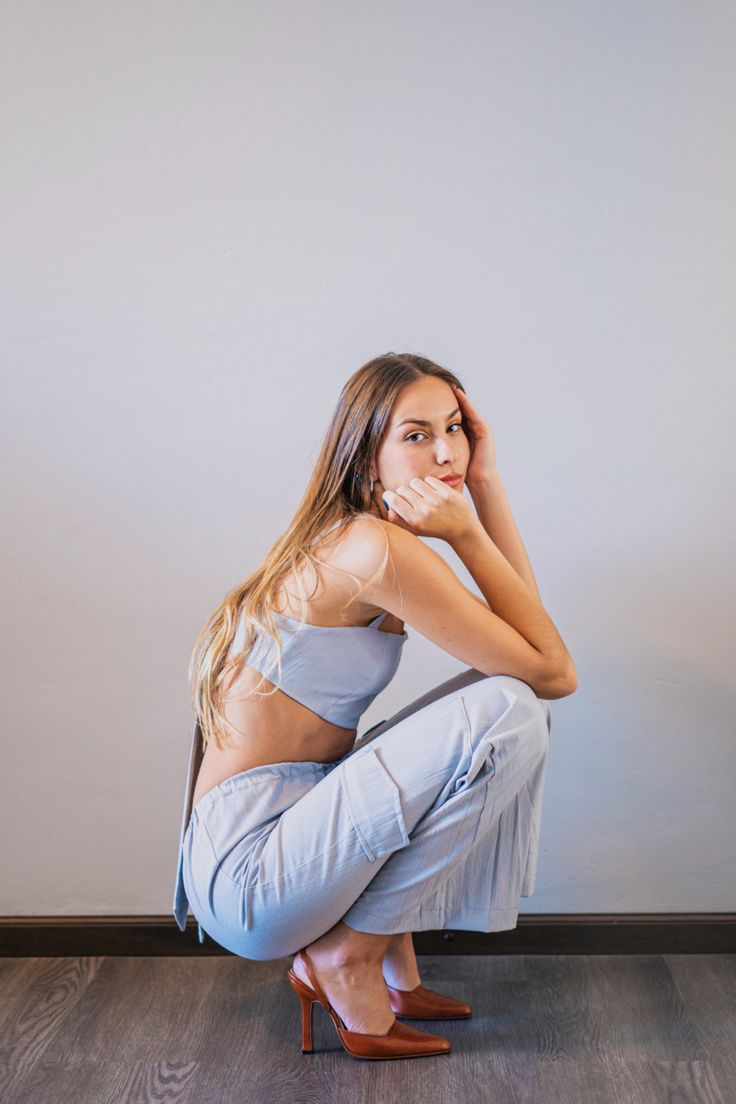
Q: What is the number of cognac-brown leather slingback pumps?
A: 2